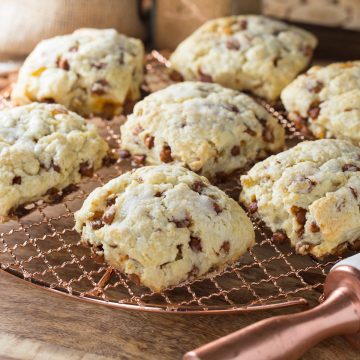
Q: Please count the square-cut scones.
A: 7